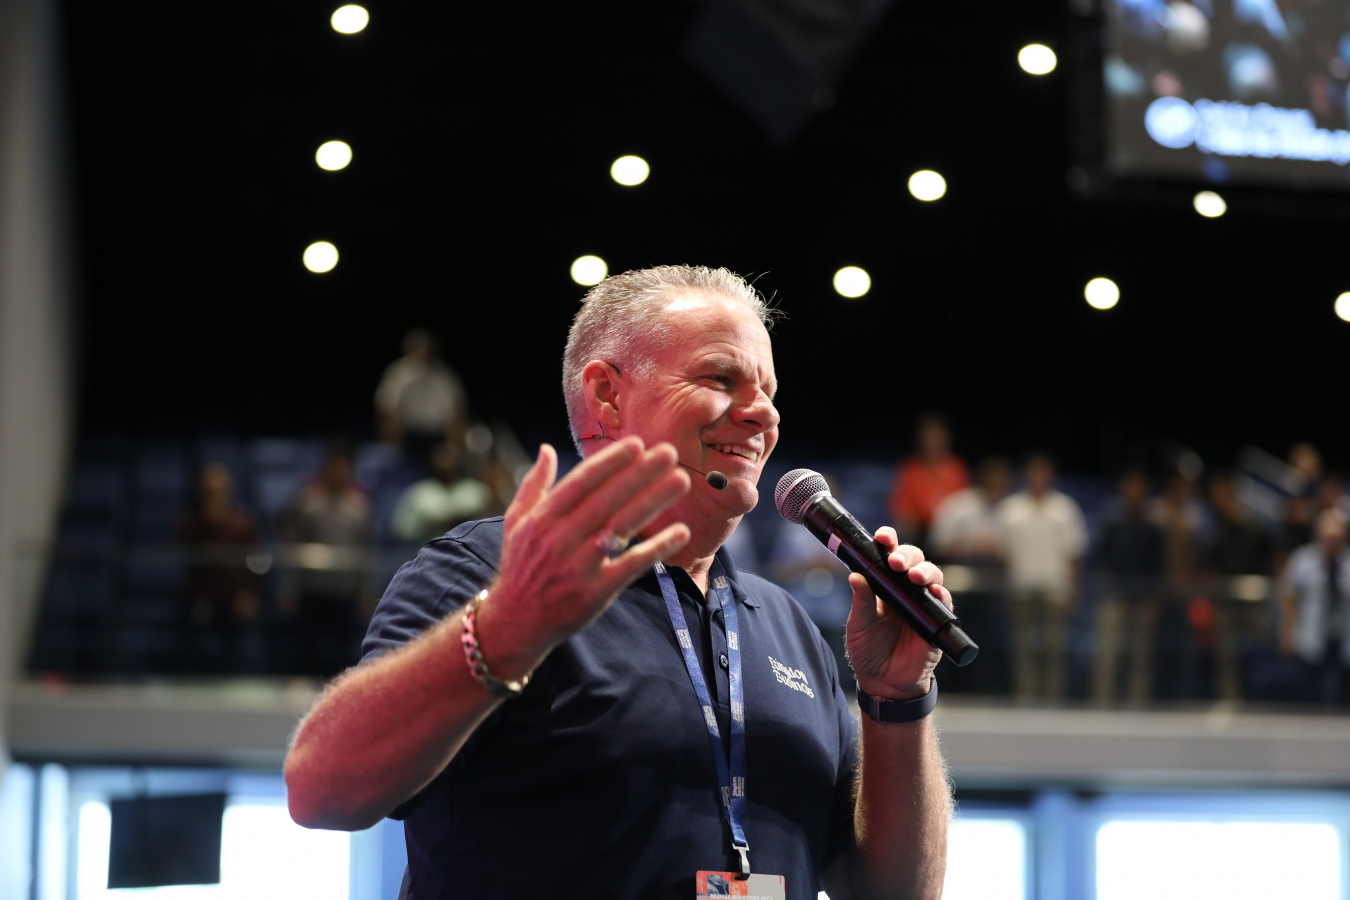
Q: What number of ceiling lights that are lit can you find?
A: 11